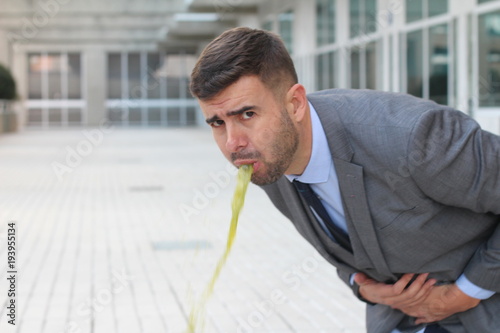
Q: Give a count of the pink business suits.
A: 0